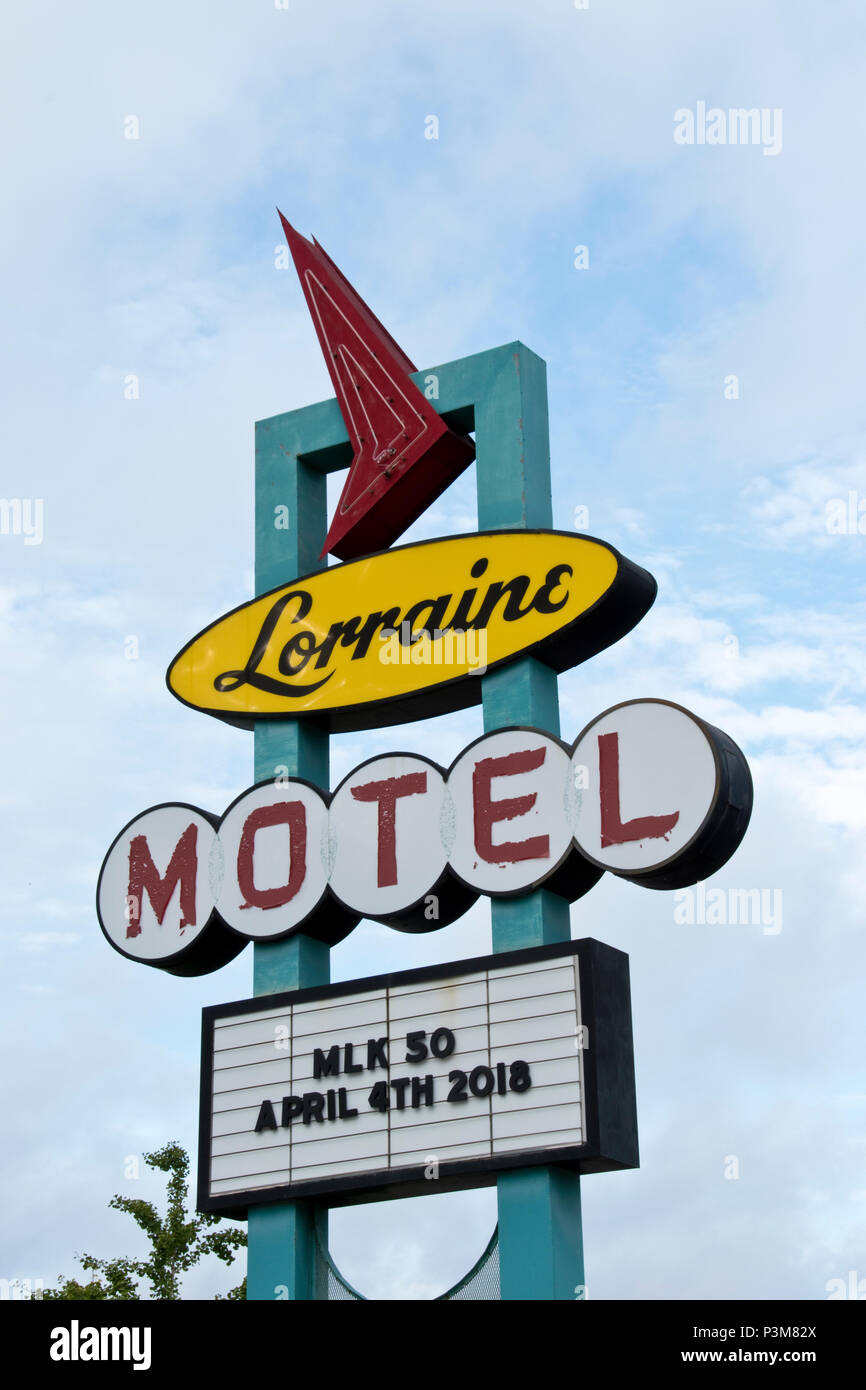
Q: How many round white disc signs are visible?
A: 5